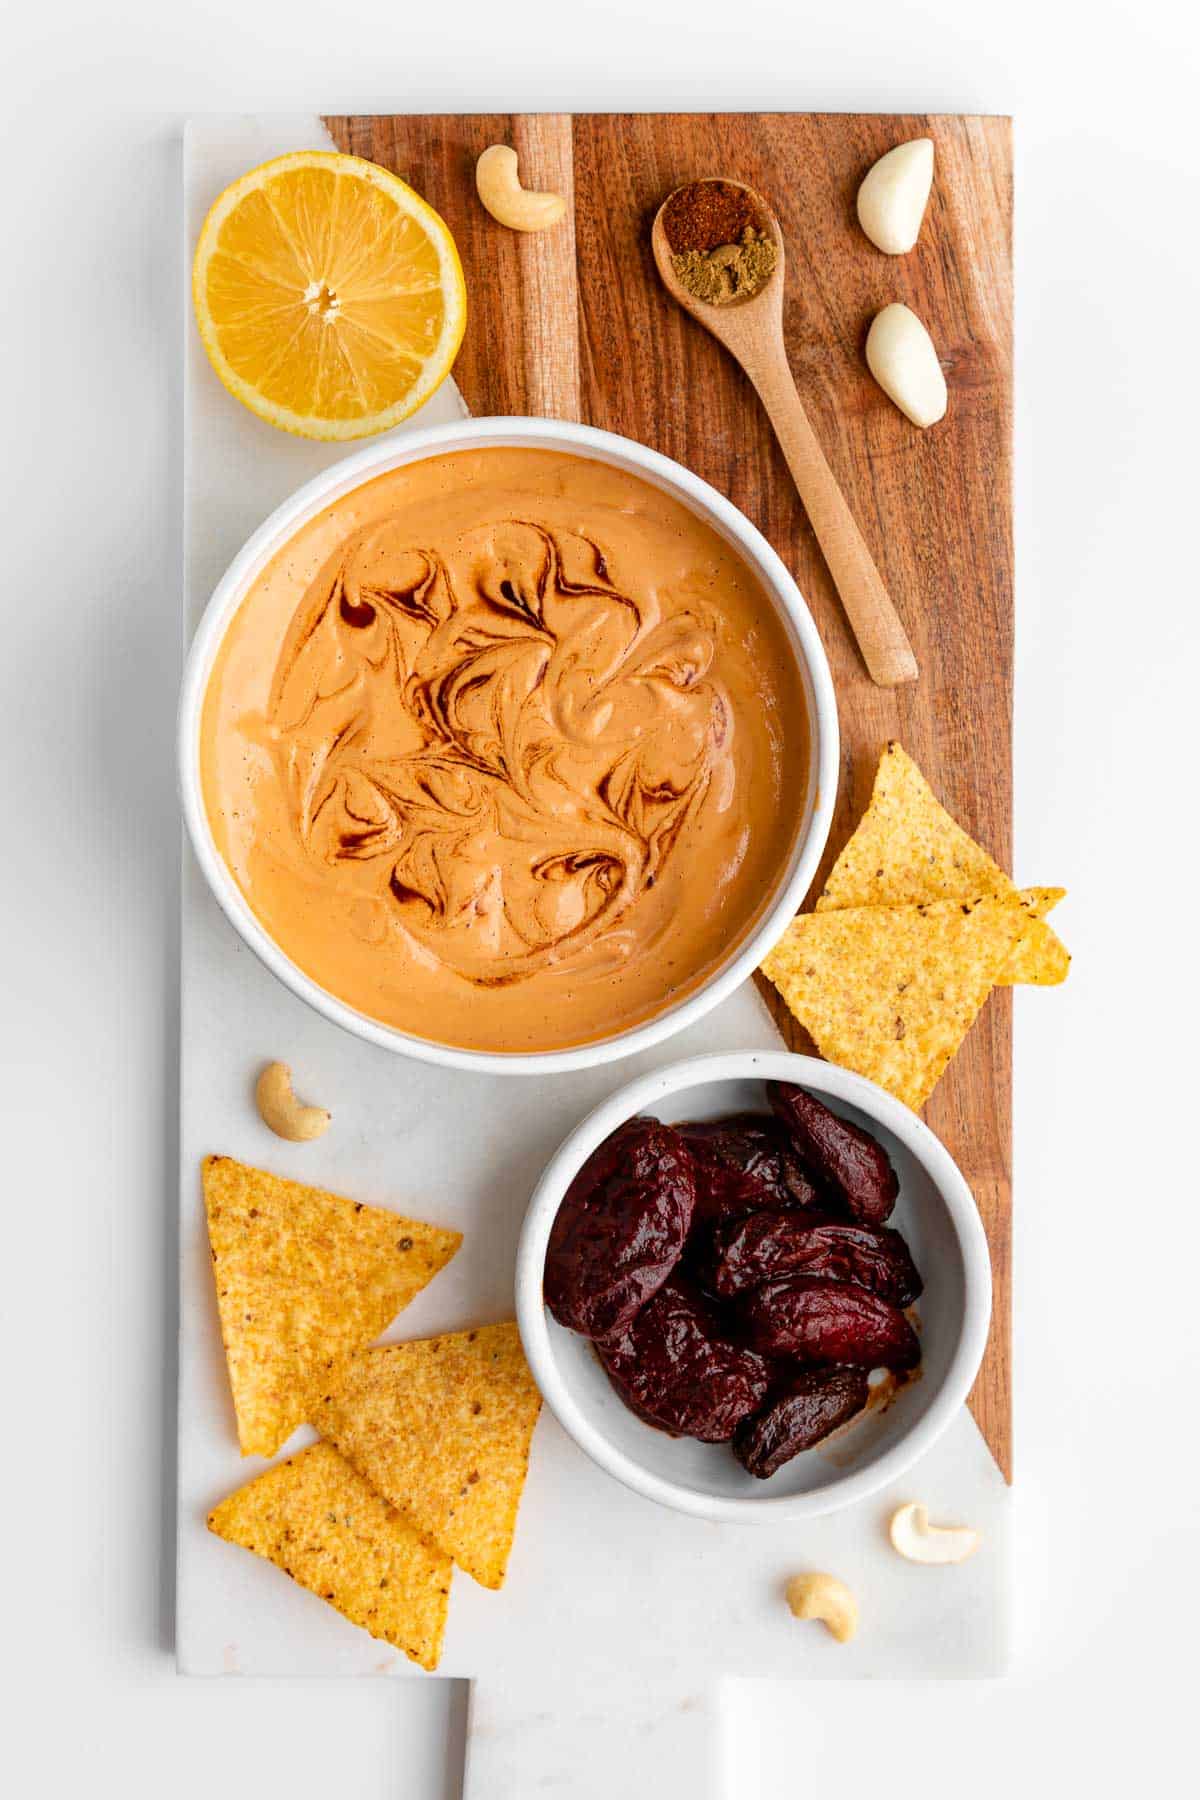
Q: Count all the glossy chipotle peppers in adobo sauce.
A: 7